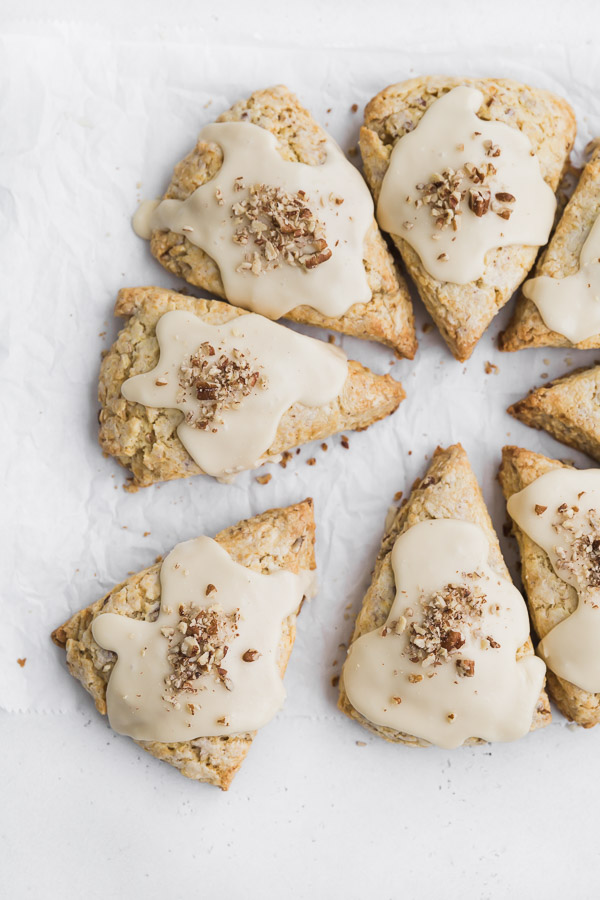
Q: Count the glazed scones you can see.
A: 7